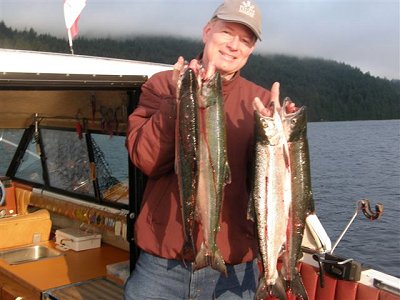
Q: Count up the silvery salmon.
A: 4